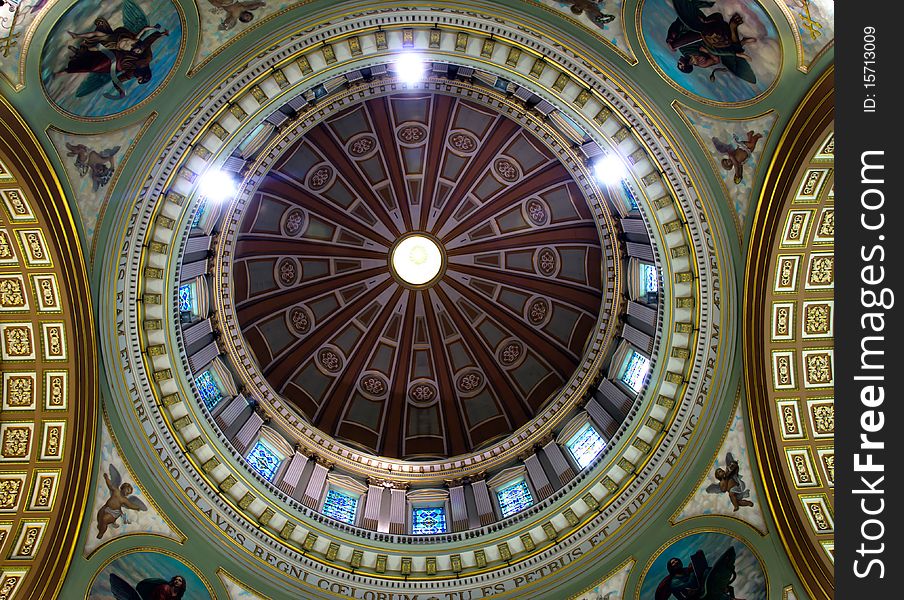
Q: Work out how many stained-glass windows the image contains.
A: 11